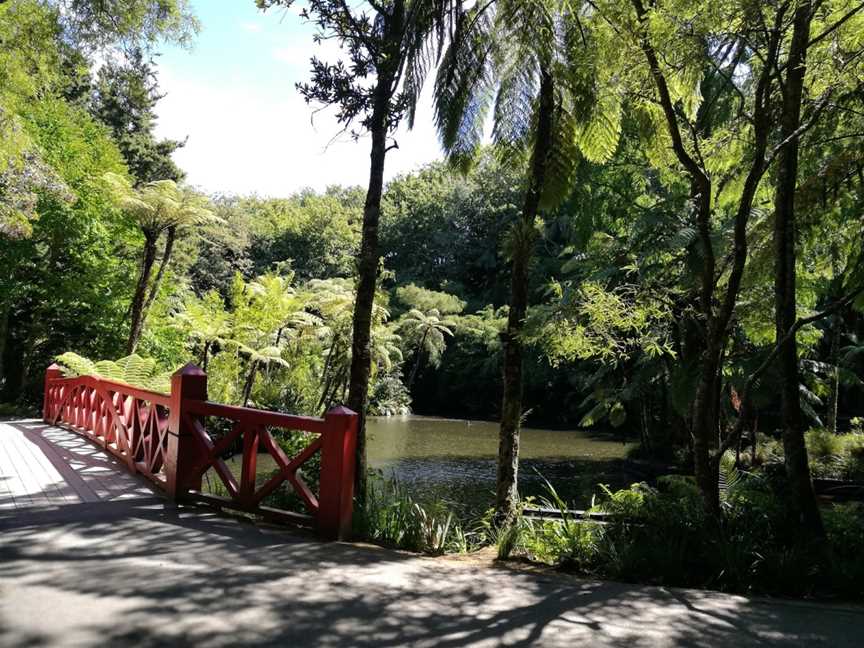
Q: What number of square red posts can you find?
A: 3